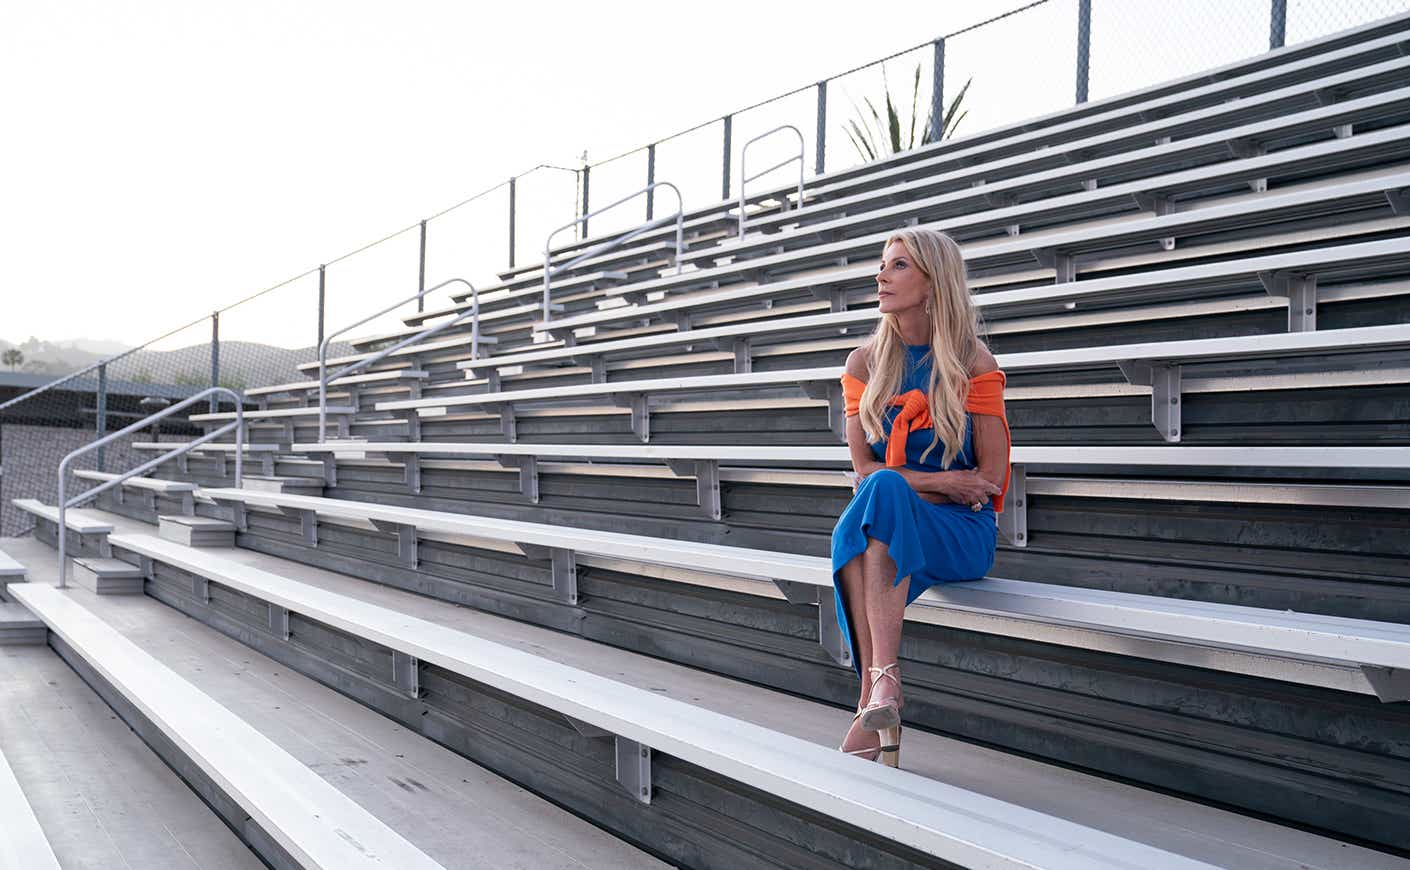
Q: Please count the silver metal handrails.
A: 4